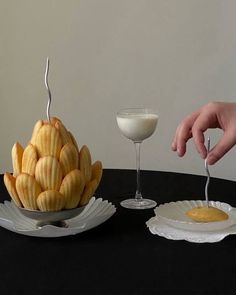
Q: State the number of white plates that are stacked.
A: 2